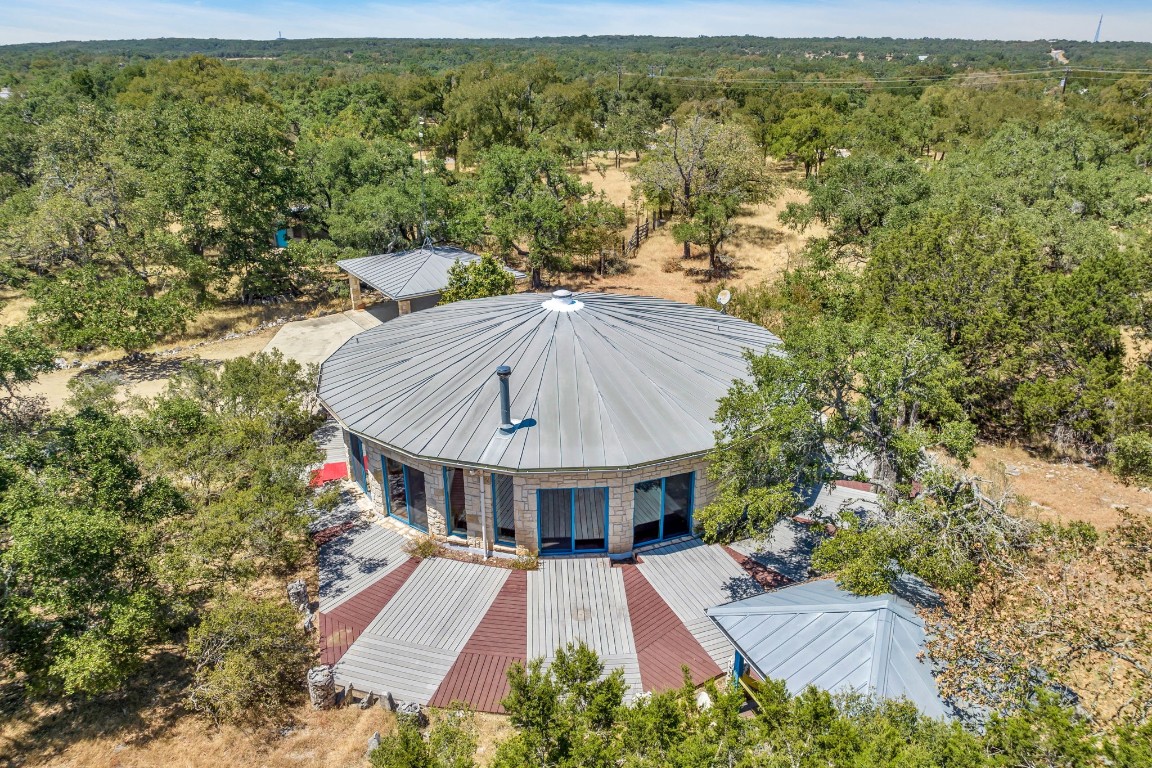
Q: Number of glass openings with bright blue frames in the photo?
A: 6